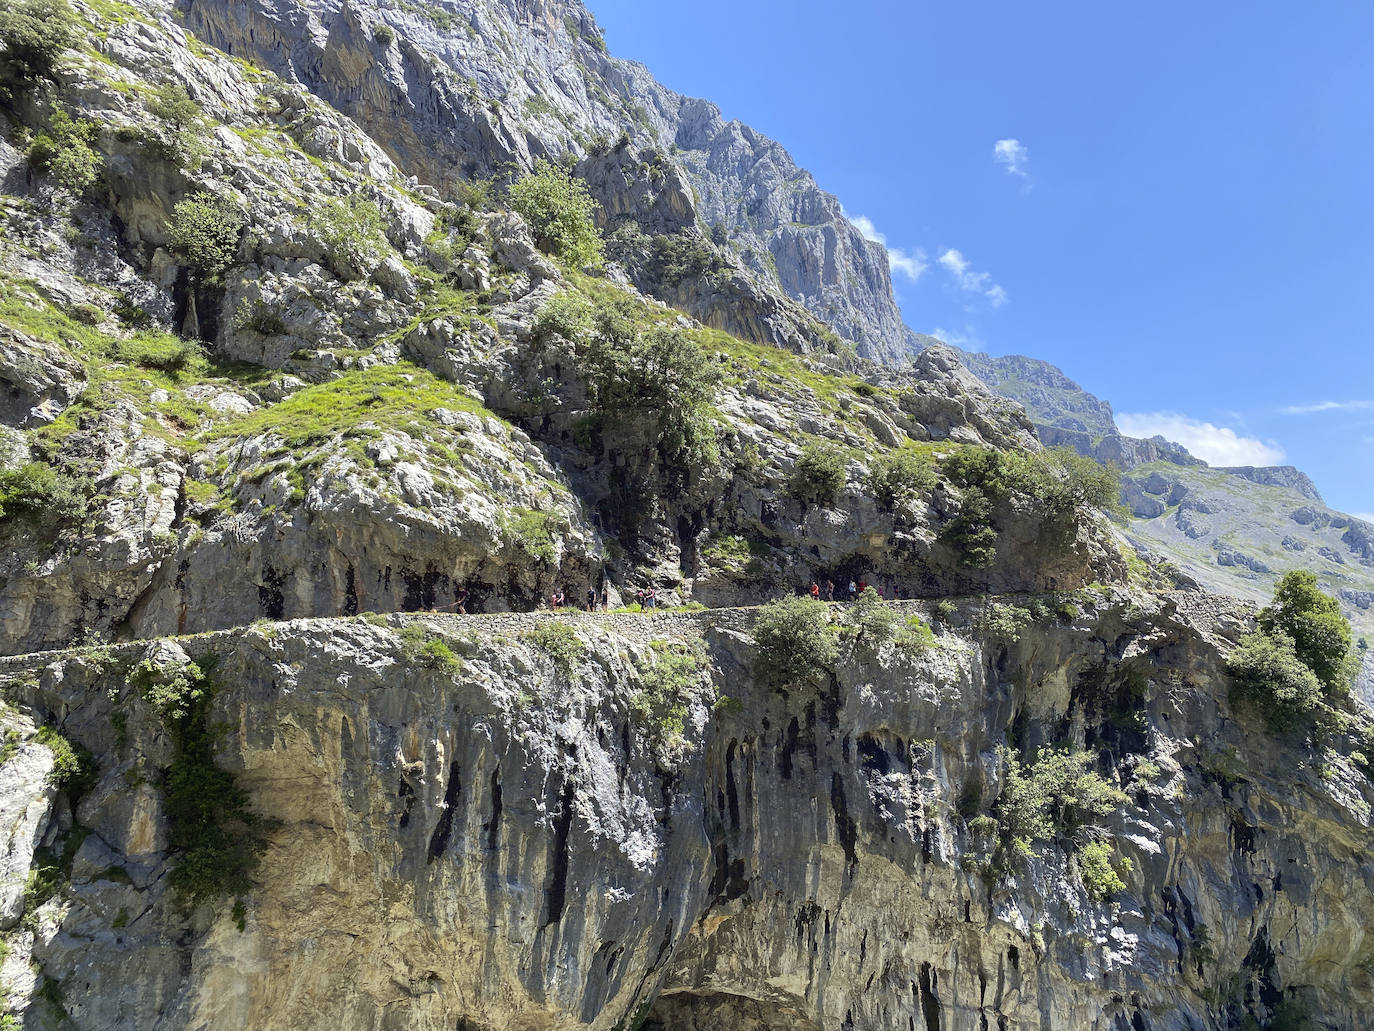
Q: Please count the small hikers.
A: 13